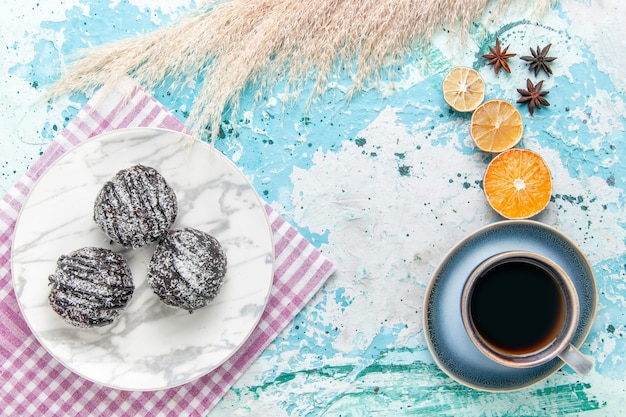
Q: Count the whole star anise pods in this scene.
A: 3